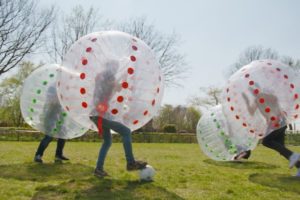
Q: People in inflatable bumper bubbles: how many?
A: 4